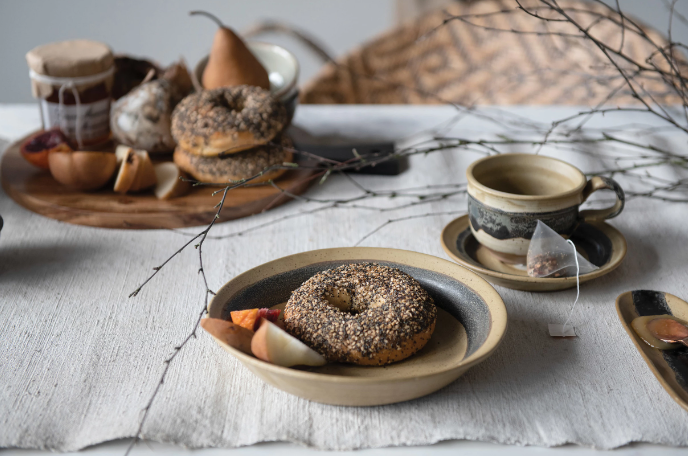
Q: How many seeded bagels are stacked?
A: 2